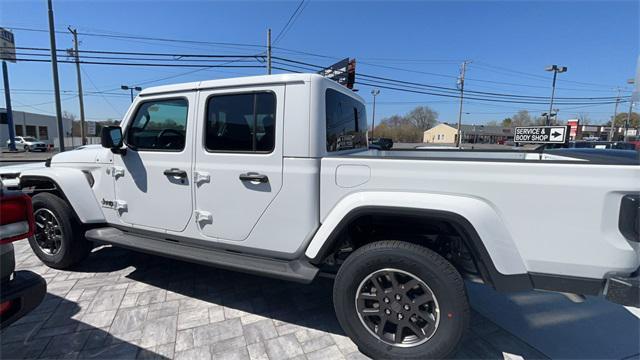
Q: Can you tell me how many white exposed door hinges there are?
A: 4